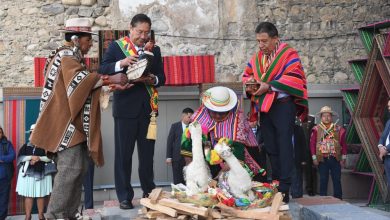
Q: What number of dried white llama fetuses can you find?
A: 2